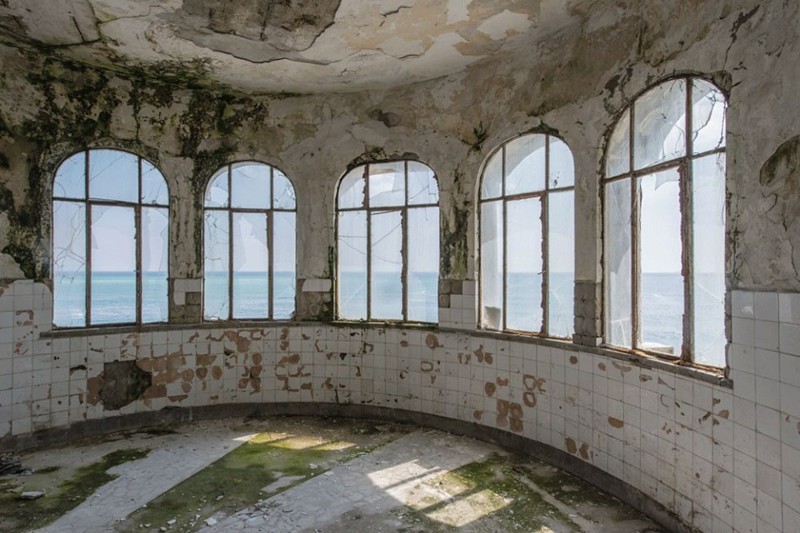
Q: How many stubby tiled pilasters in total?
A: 4